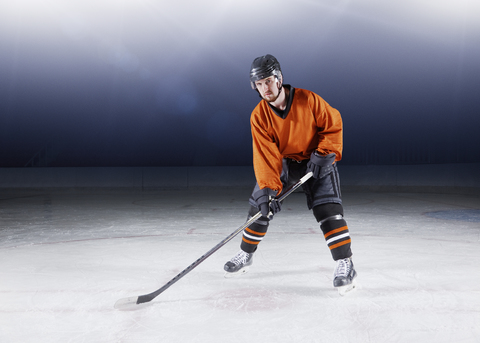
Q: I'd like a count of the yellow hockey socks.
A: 0